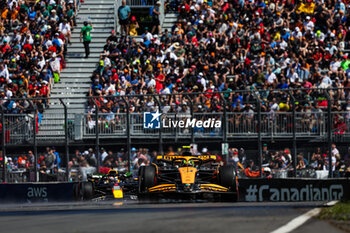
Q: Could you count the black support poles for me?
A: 11